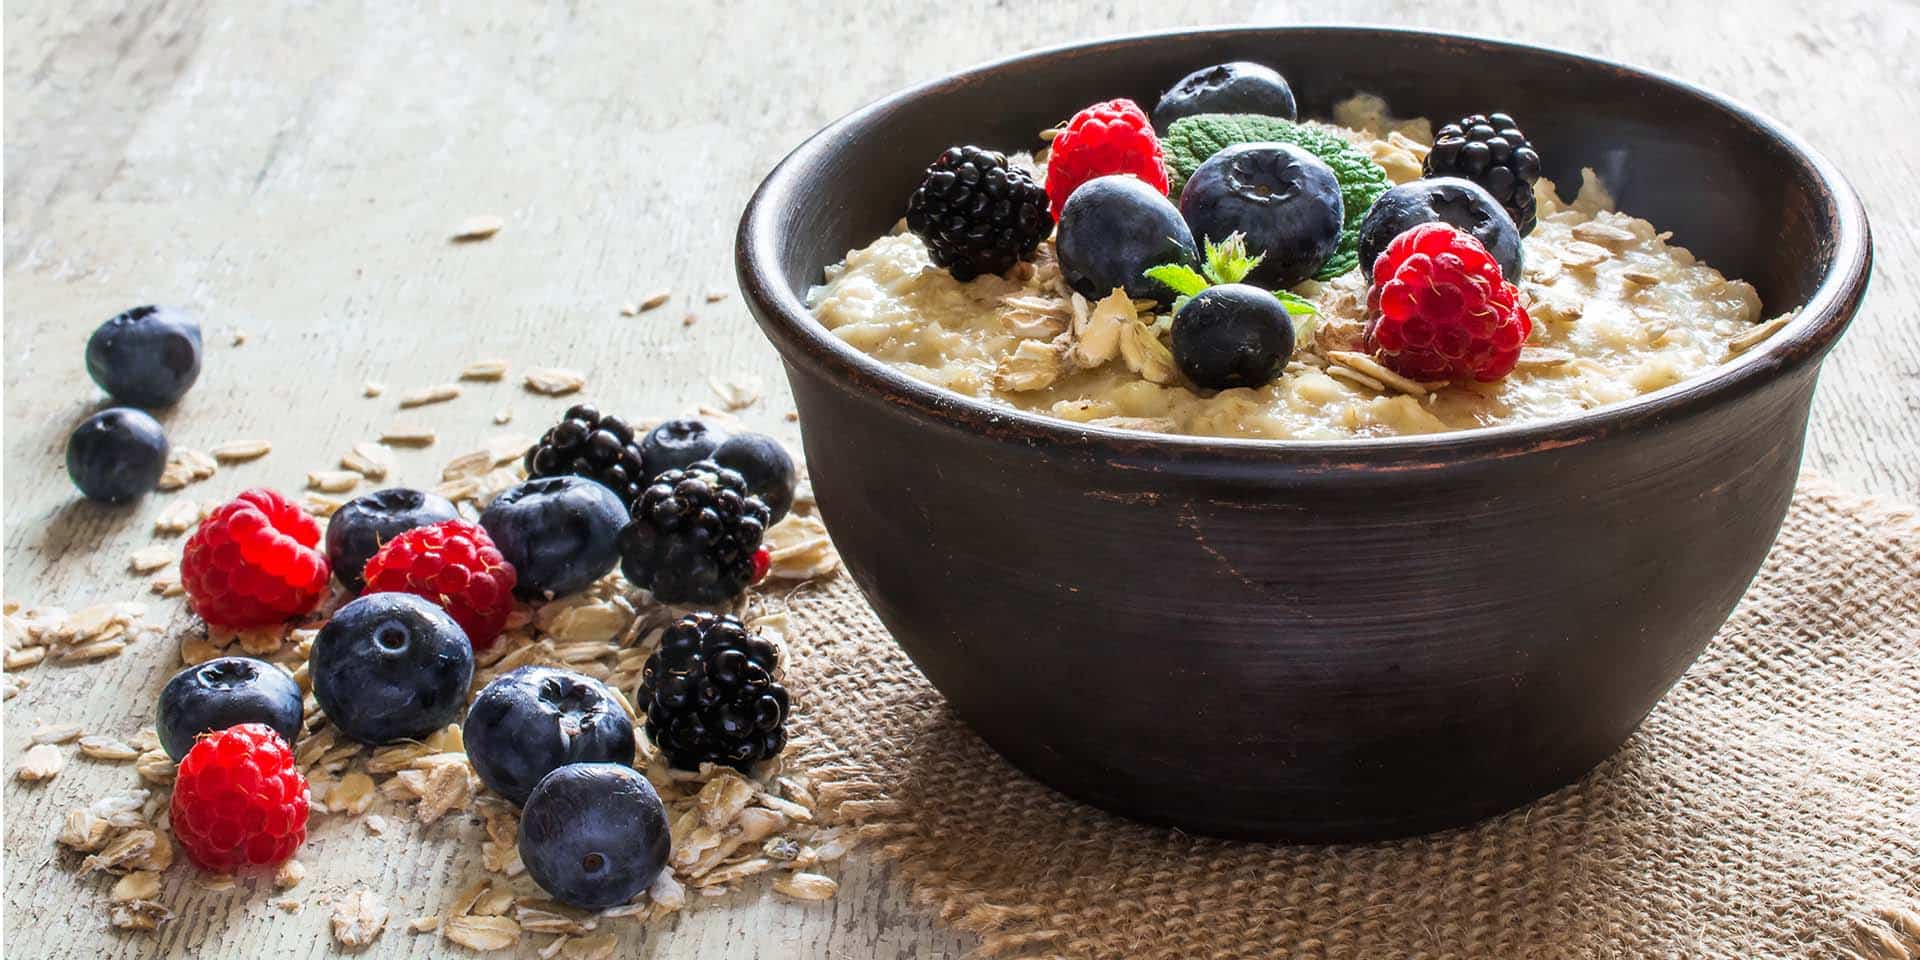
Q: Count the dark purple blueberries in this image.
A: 15